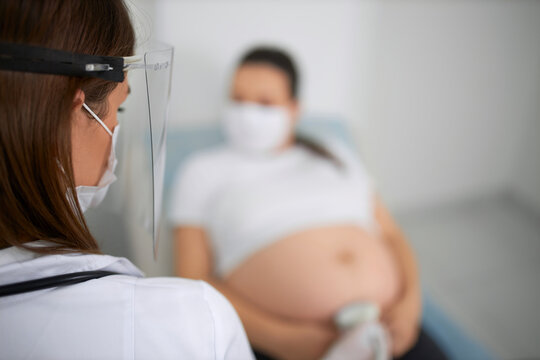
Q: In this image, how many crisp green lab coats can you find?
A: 0